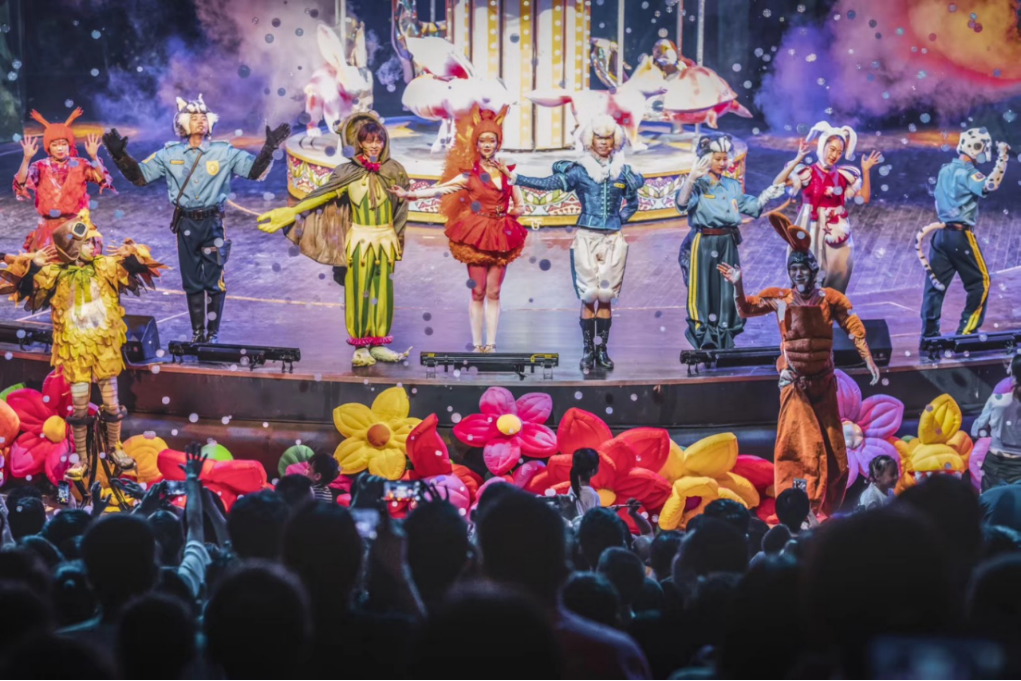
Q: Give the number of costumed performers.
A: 10